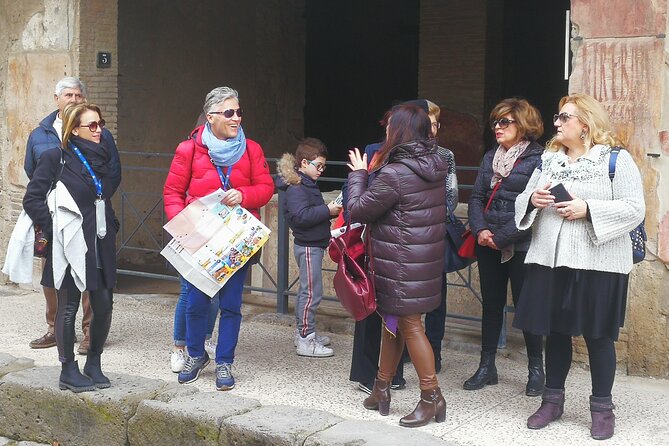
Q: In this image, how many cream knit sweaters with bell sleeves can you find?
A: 1